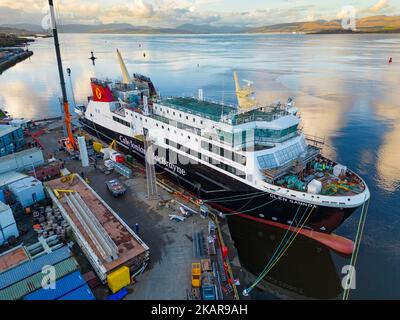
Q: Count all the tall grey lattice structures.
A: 1